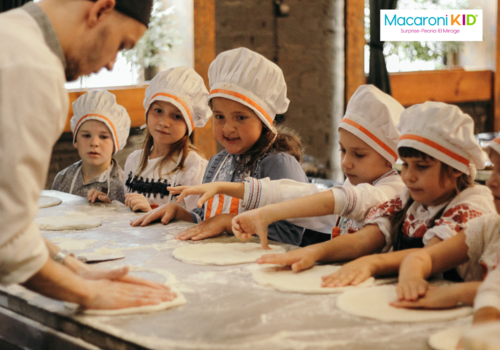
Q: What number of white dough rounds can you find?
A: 7